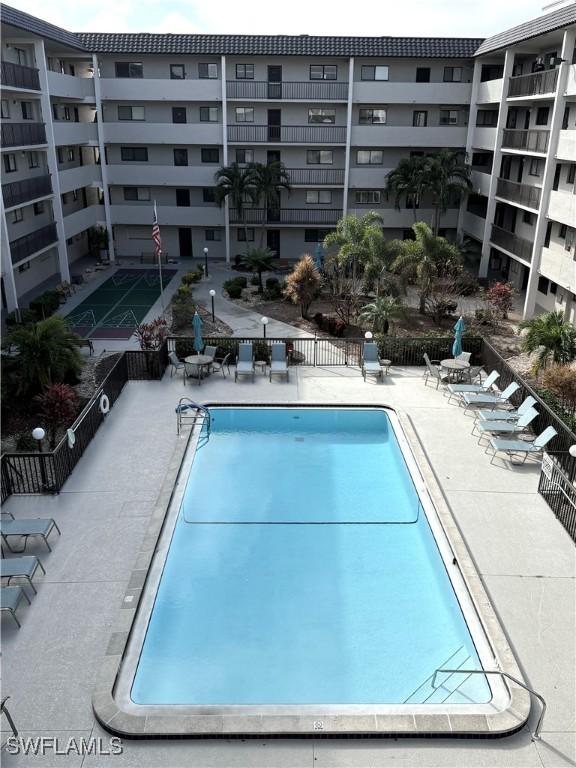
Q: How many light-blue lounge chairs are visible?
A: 11